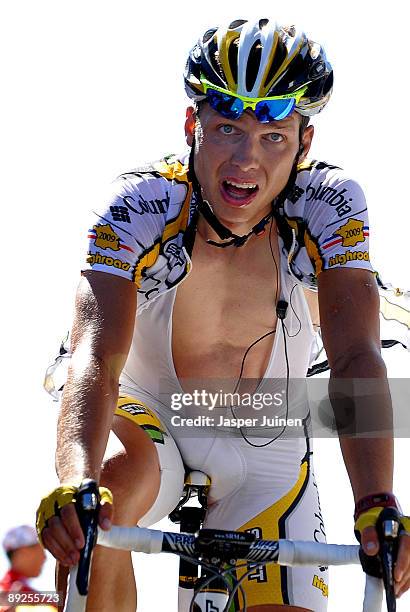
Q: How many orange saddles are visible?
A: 0